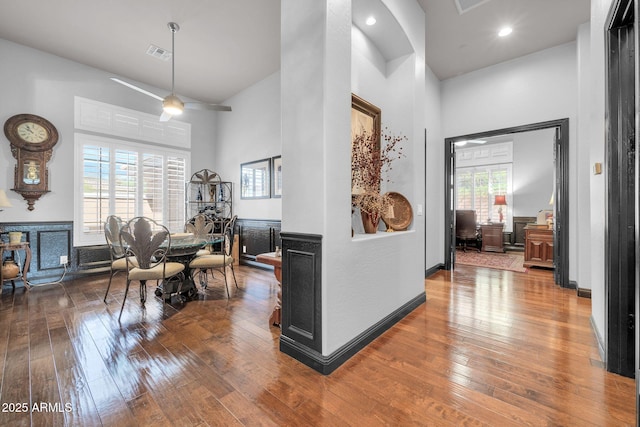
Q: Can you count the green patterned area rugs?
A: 0